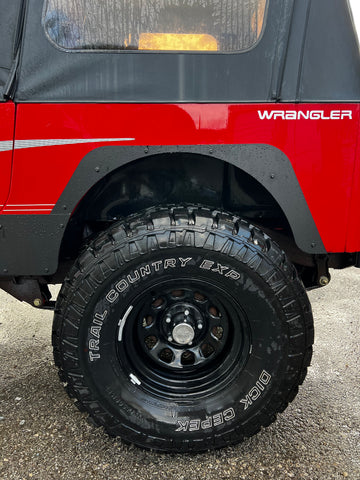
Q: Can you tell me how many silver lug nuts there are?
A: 5